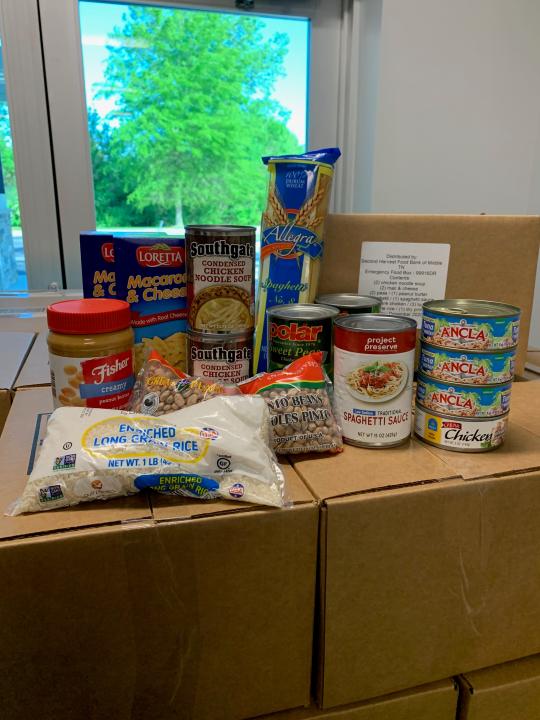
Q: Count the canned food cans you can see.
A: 9